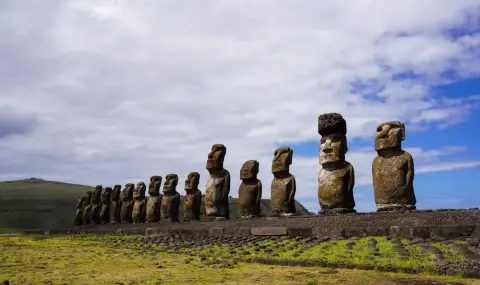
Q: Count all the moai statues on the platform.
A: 15